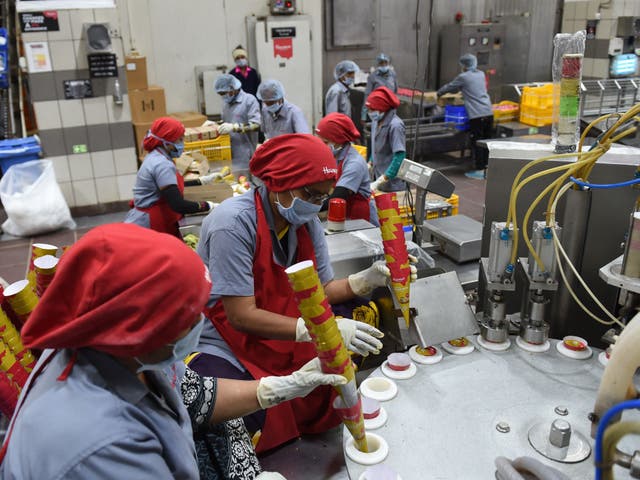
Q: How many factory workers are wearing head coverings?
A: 11